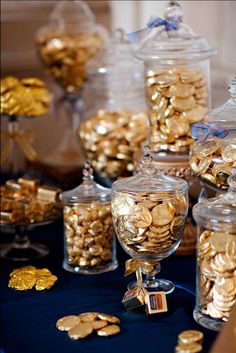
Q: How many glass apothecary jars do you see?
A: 7